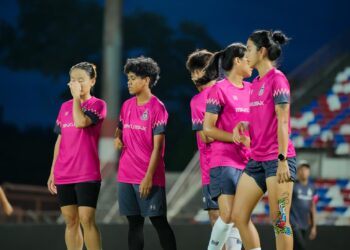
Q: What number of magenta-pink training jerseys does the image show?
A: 5